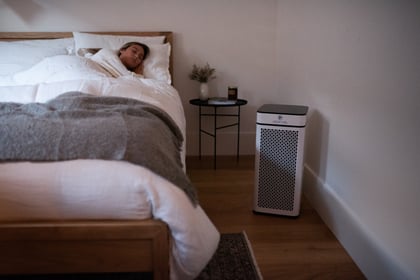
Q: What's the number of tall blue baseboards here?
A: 0